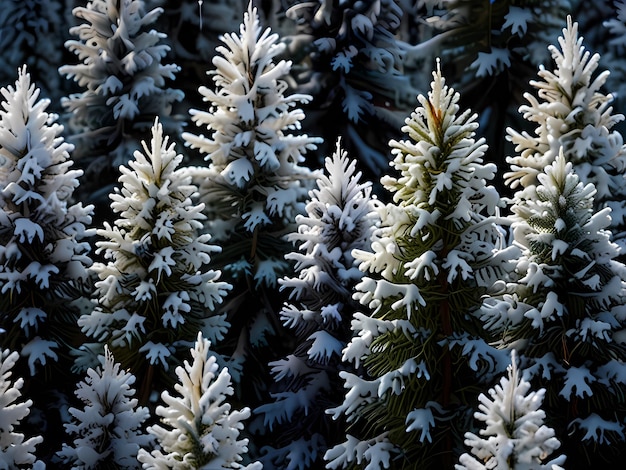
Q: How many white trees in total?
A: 12